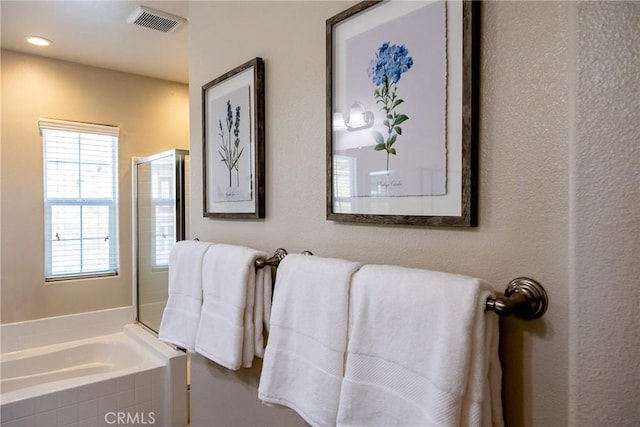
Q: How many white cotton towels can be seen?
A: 4